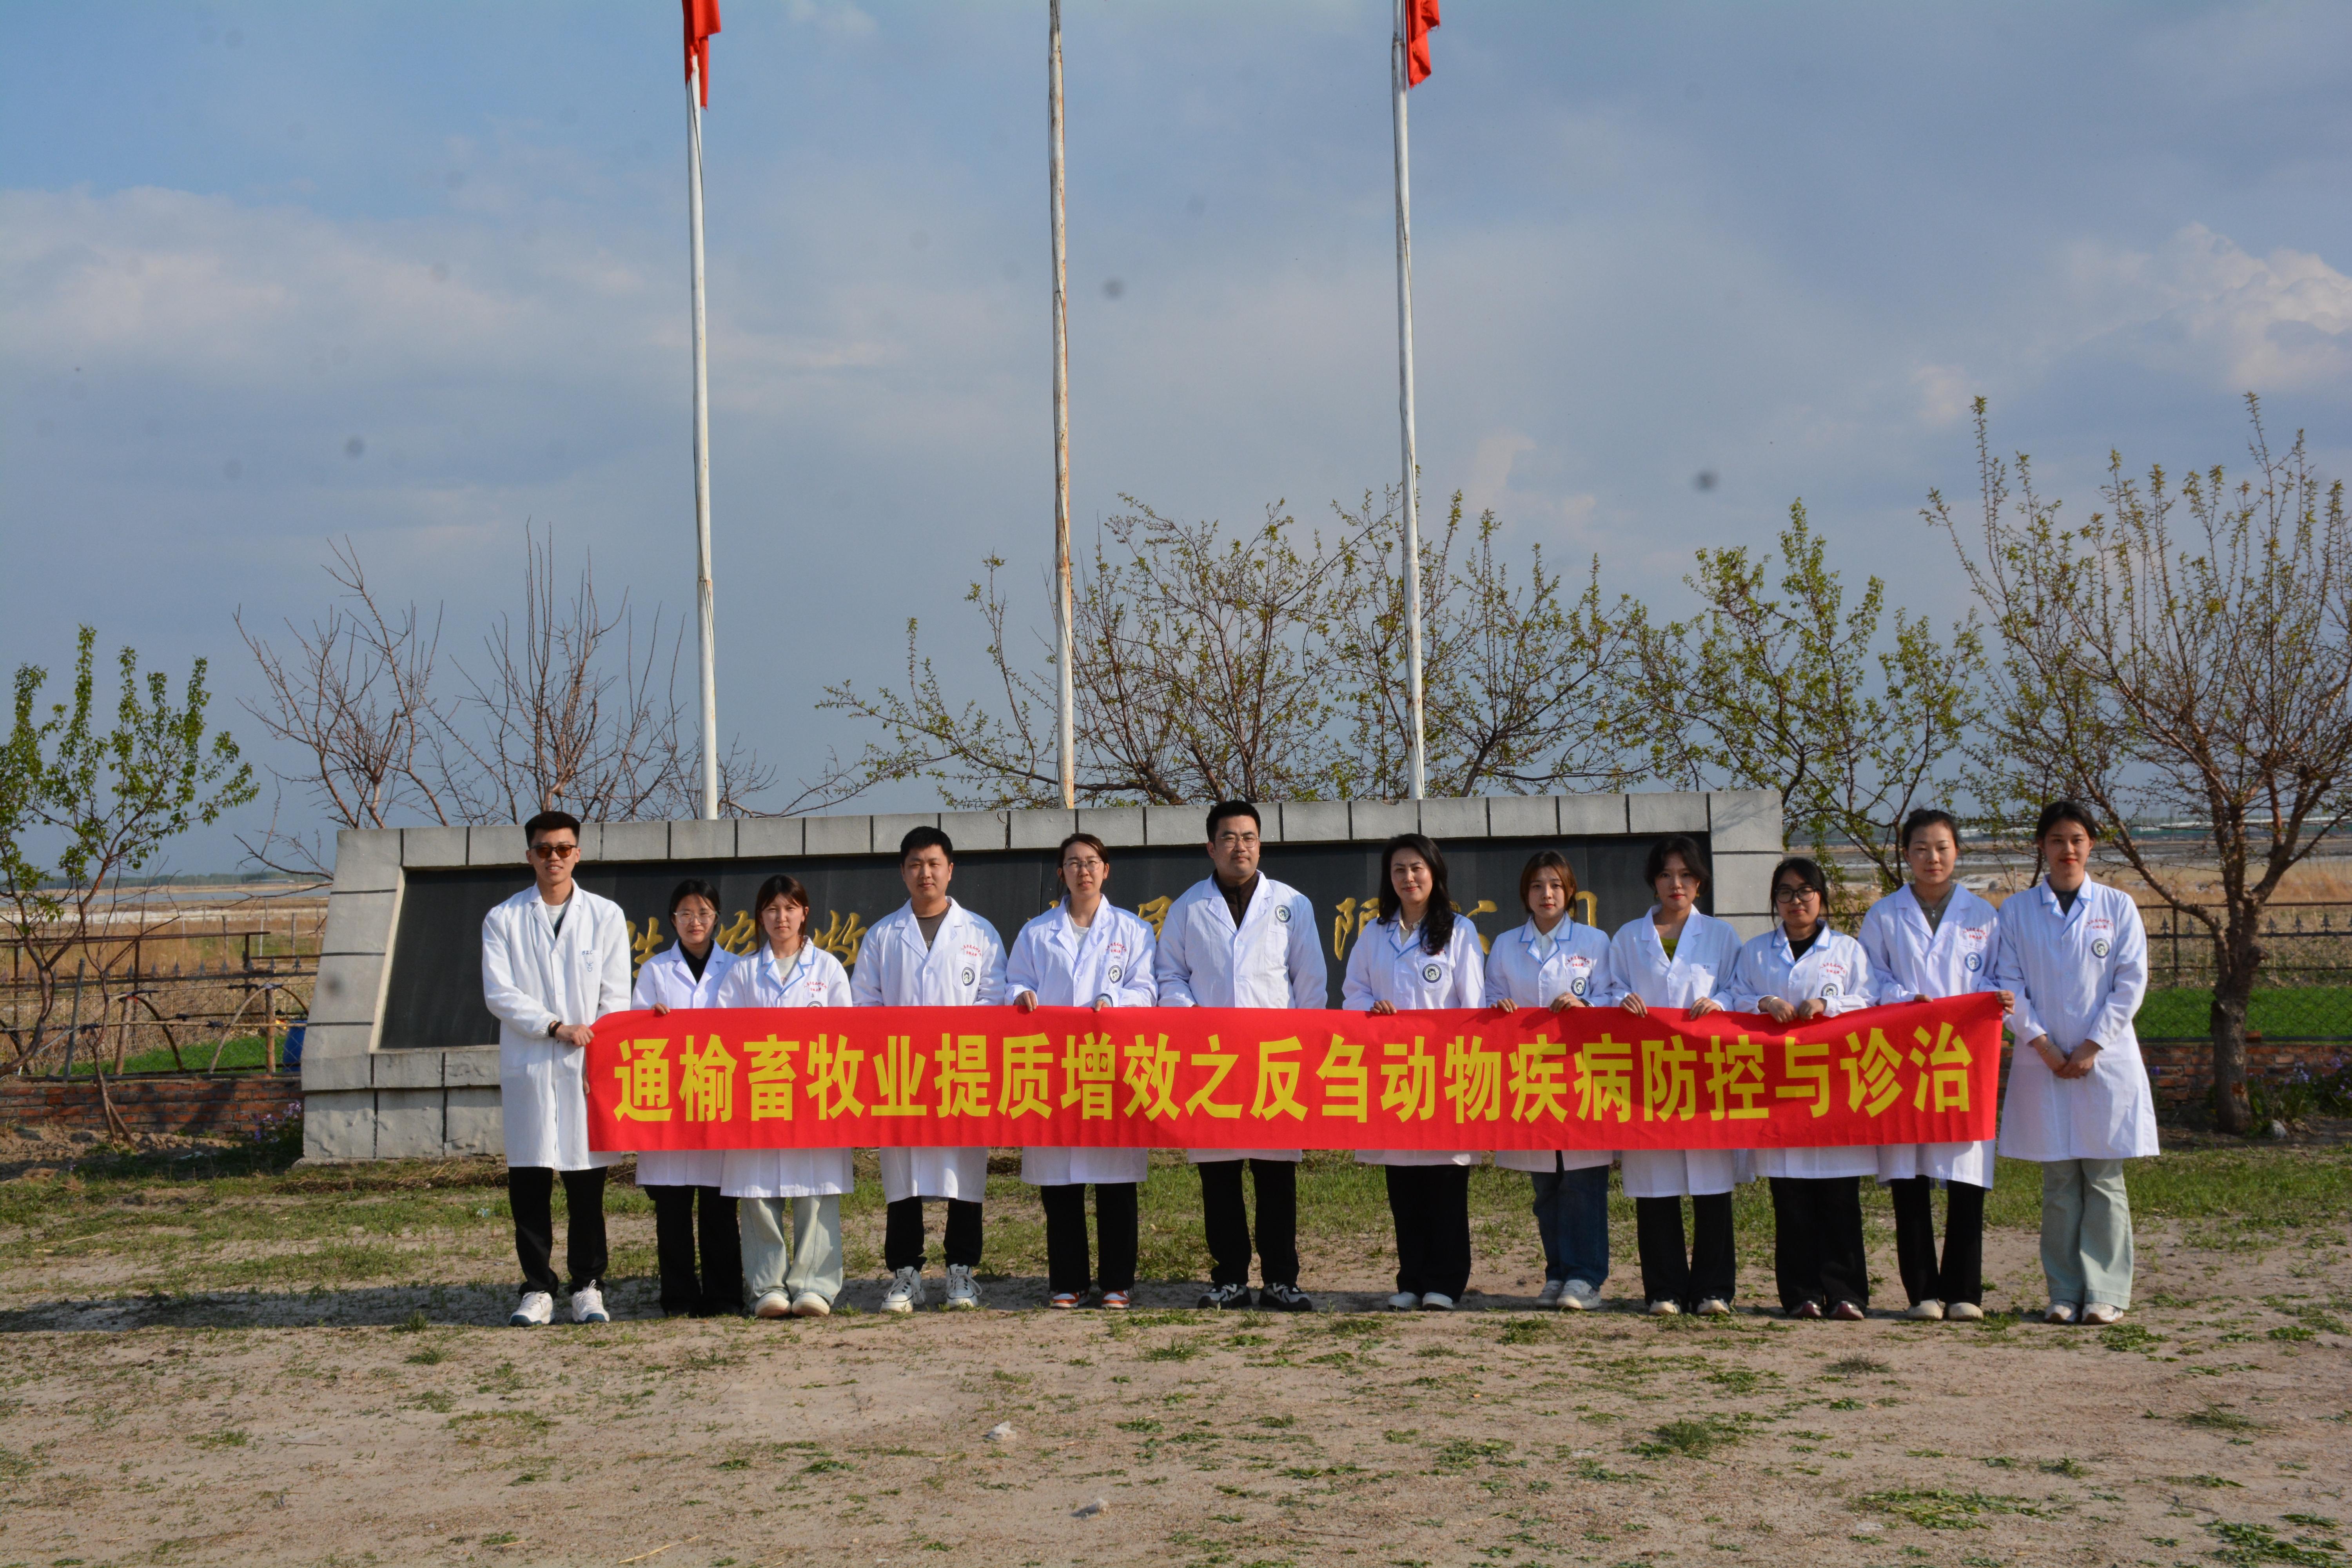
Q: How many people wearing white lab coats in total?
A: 12